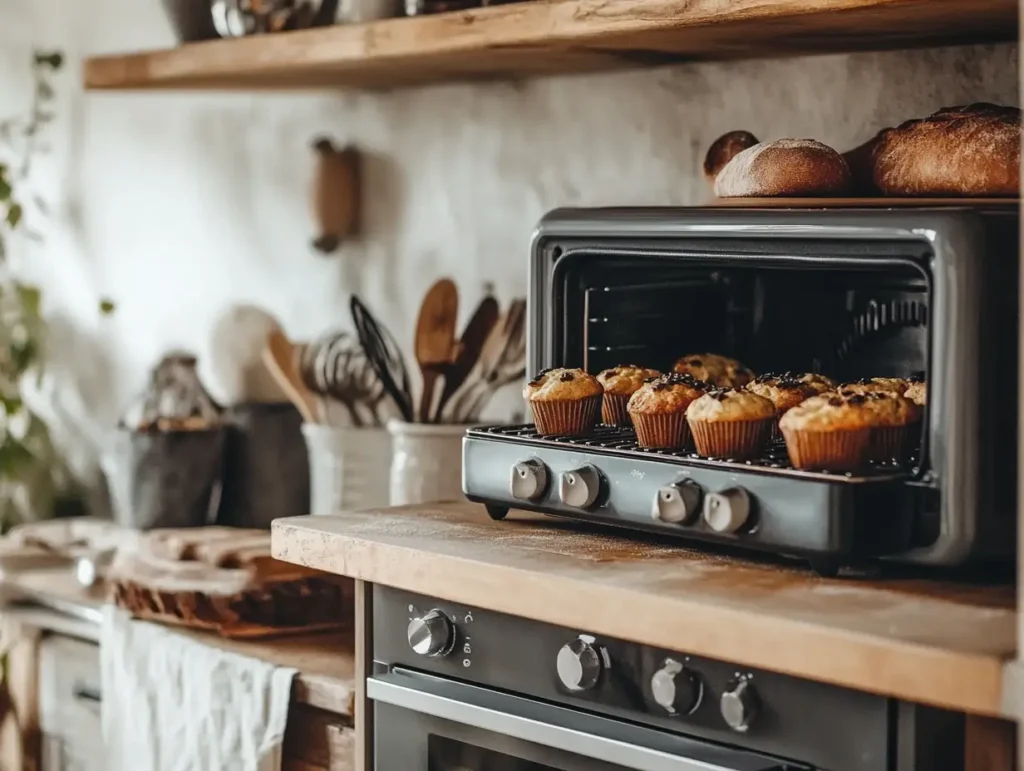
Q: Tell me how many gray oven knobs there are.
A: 8